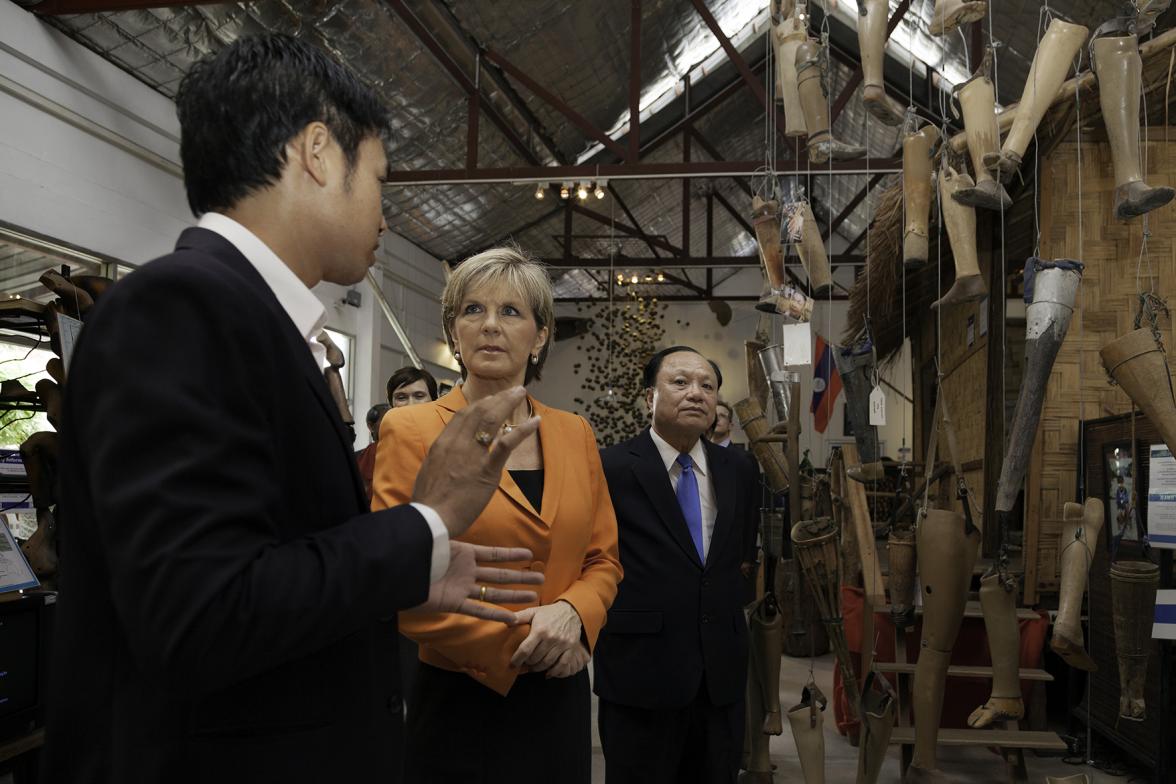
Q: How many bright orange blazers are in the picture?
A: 1